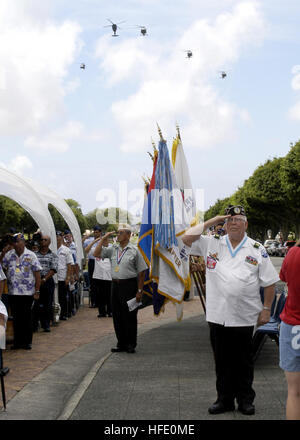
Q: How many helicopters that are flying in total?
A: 5